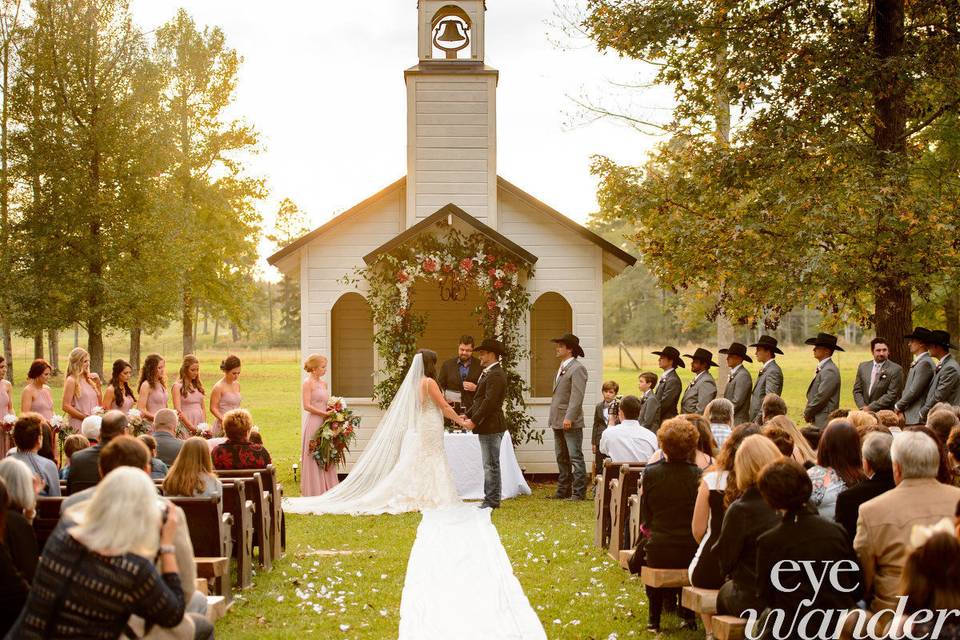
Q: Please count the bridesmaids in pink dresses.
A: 8